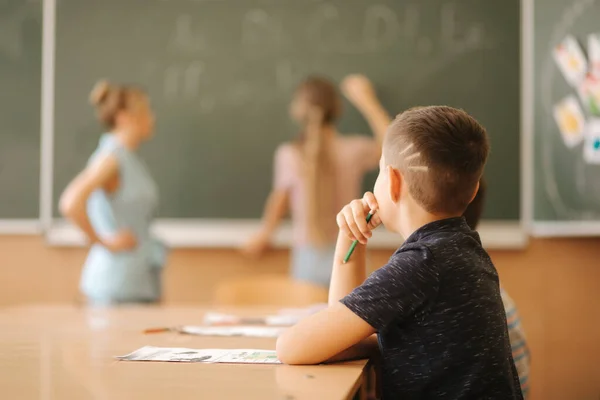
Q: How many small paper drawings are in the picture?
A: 5